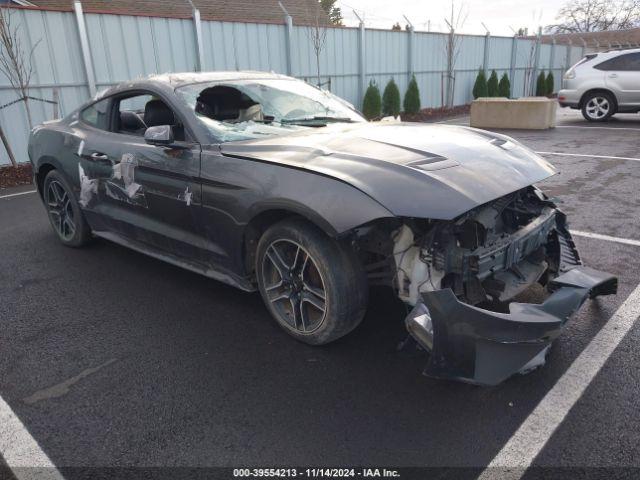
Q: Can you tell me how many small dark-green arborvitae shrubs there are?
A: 8